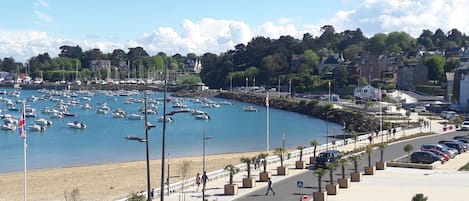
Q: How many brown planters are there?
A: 12